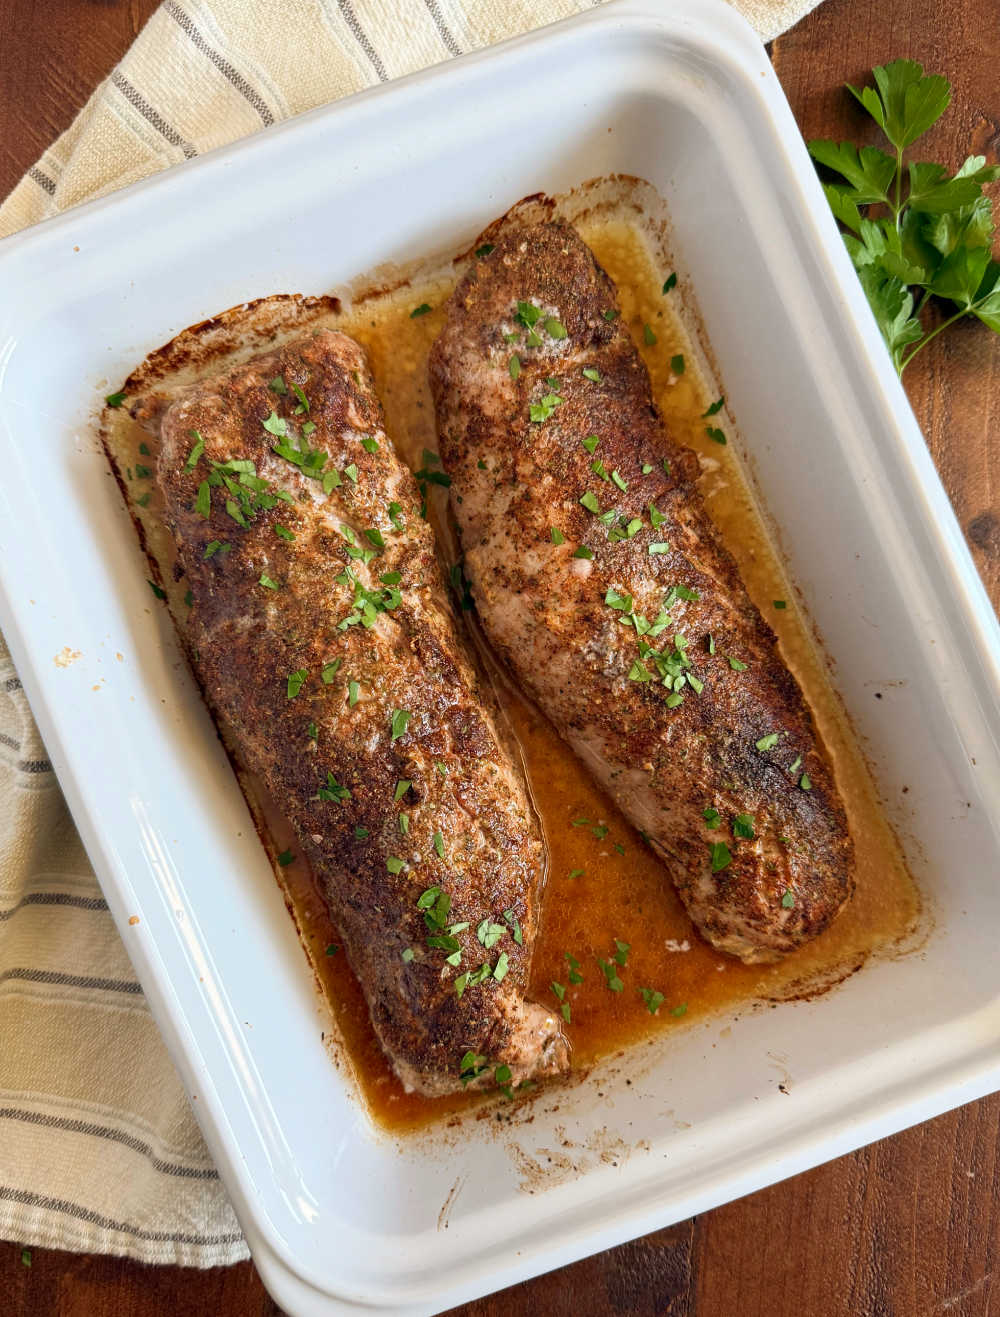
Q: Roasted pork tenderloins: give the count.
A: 2